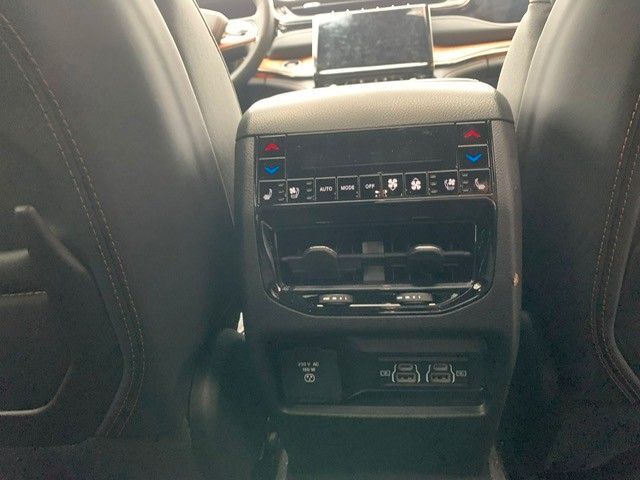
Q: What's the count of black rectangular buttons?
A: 13